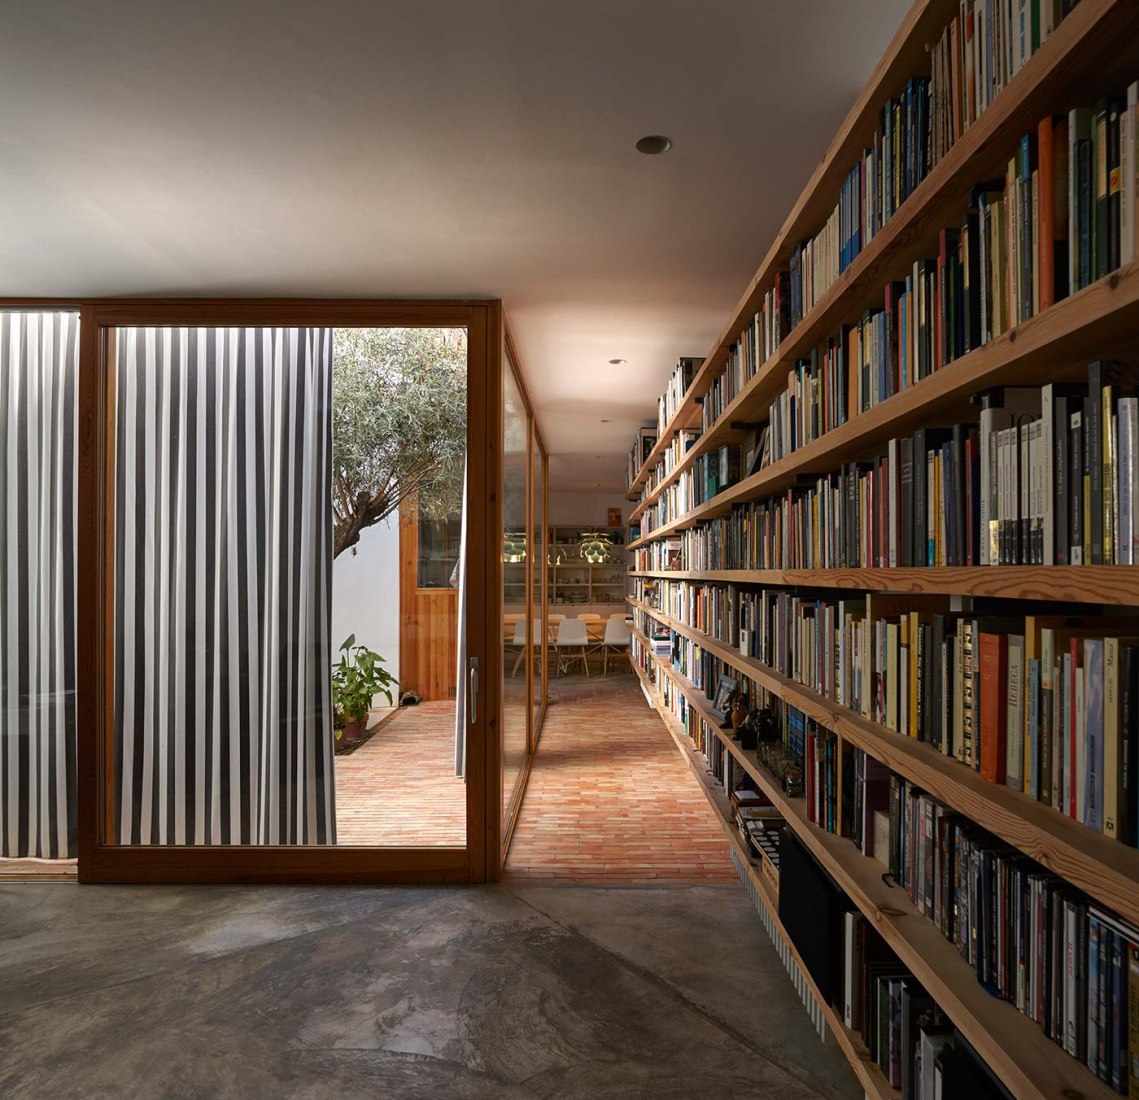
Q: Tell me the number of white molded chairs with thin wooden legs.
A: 3